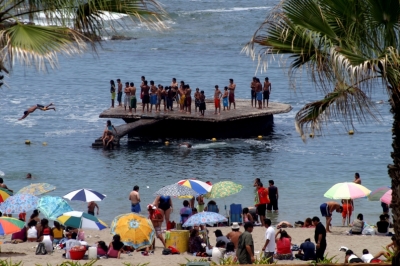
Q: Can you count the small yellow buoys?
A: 7